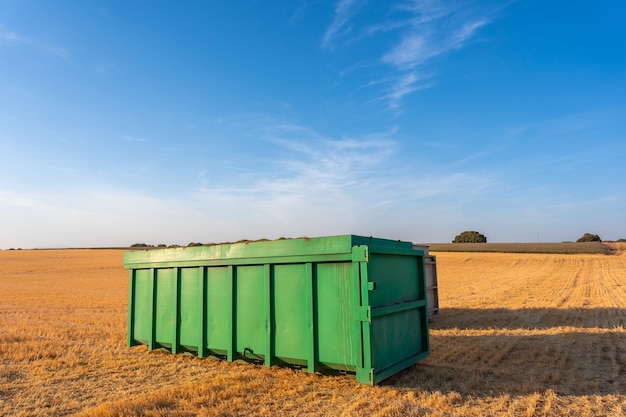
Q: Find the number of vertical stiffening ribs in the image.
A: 7